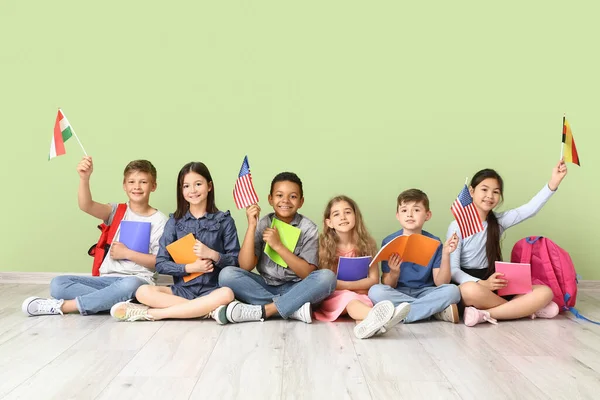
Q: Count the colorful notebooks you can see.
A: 6